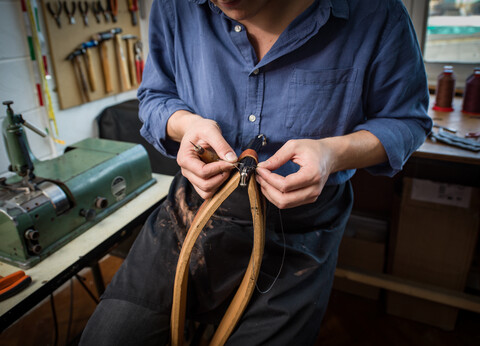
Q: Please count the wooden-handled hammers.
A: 5